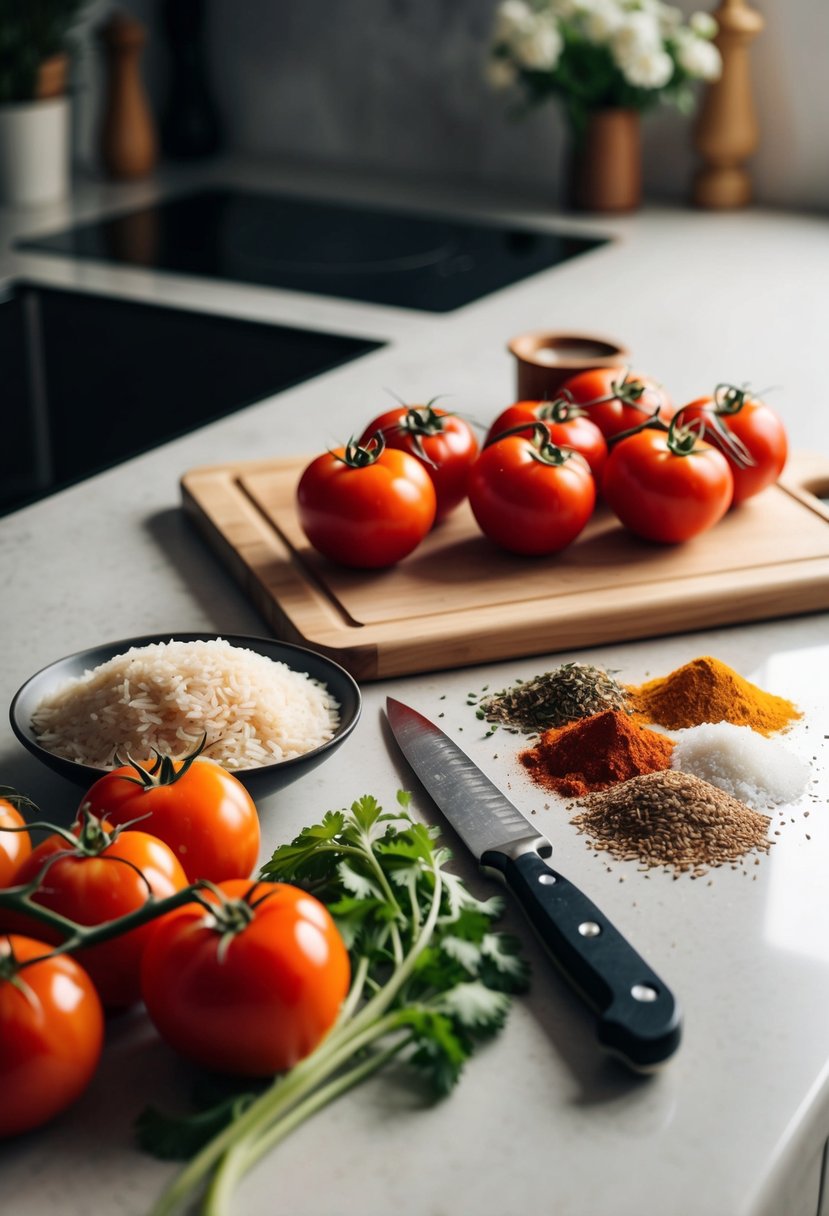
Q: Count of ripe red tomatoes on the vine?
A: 12